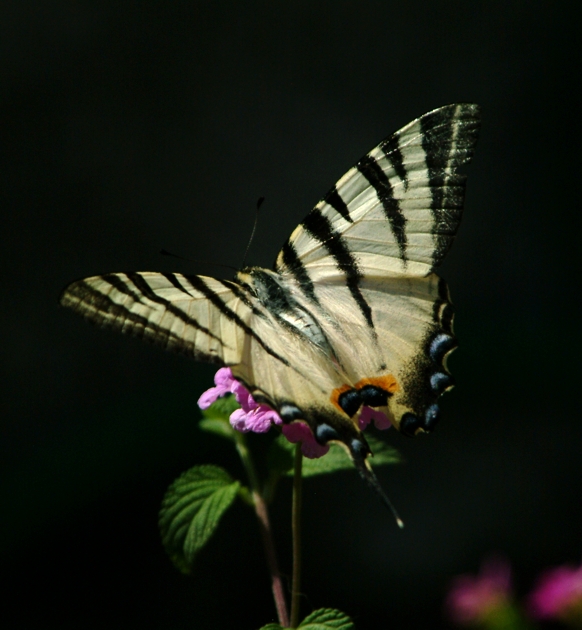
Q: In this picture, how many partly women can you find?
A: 0